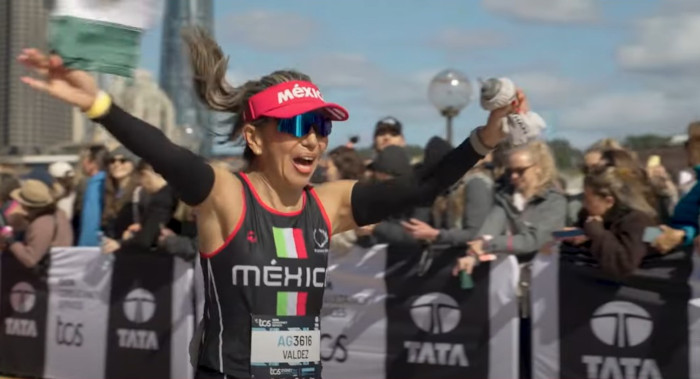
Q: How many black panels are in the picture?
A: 4